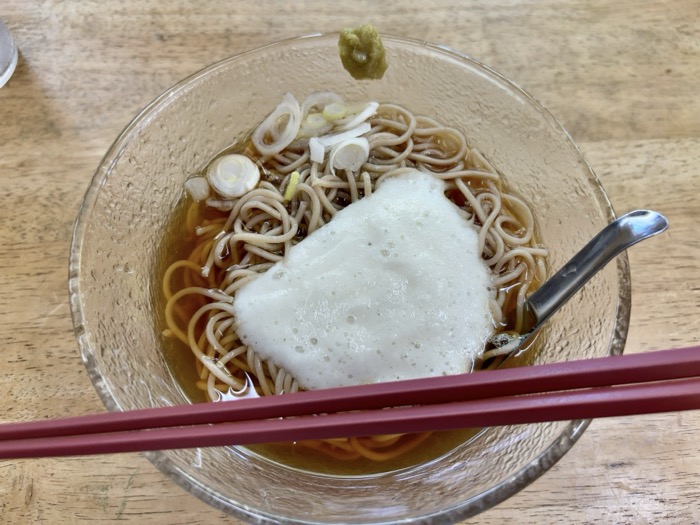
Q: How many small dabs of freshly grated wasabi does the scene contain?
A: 1